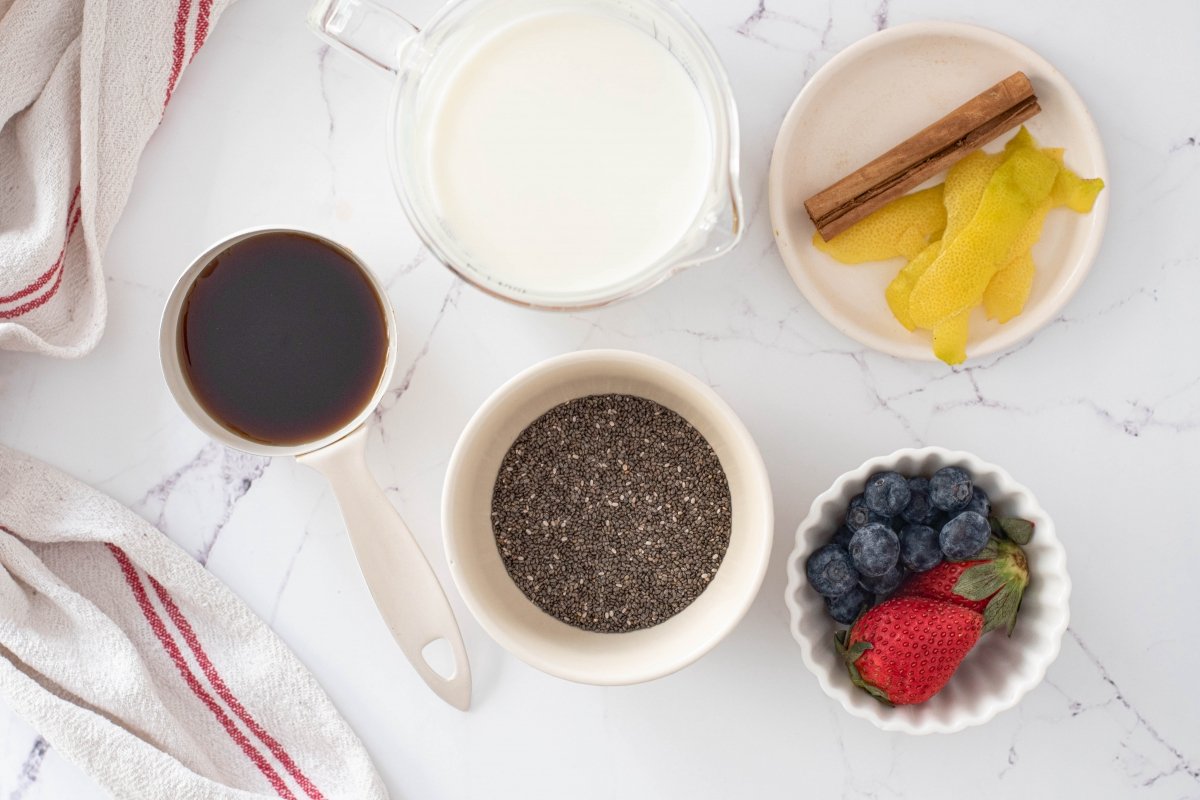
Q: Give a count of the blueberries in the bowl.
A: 12